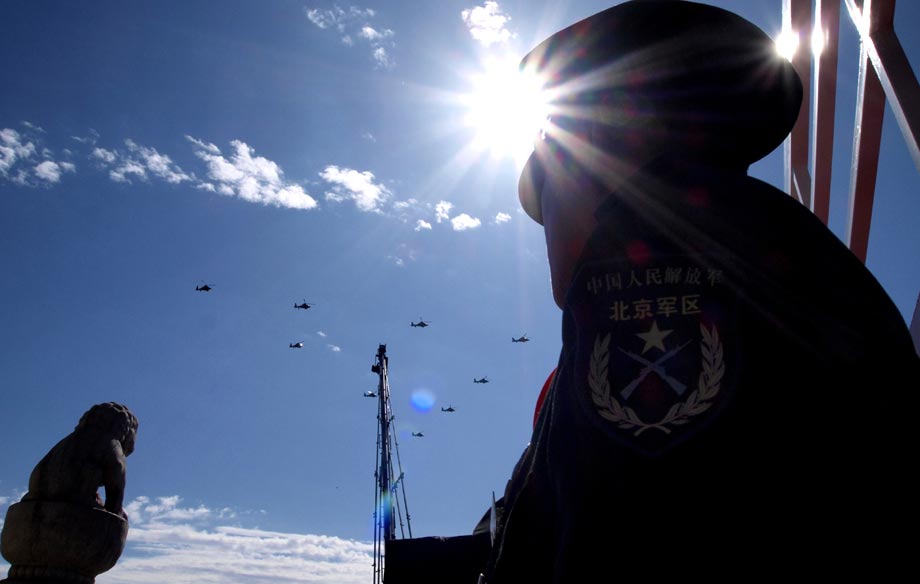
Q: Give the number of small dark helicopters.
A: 9